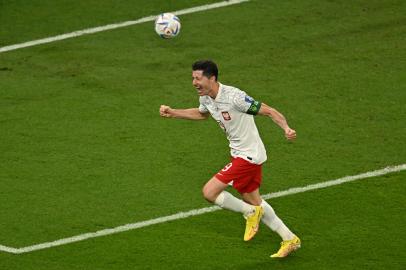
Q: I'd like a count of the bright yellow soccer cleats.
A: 2